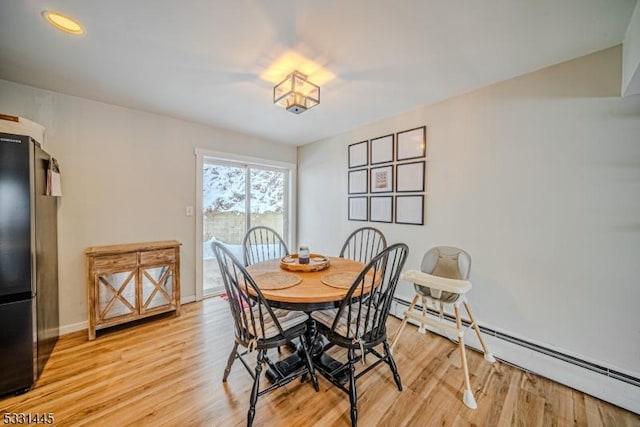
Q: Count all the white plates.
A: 0